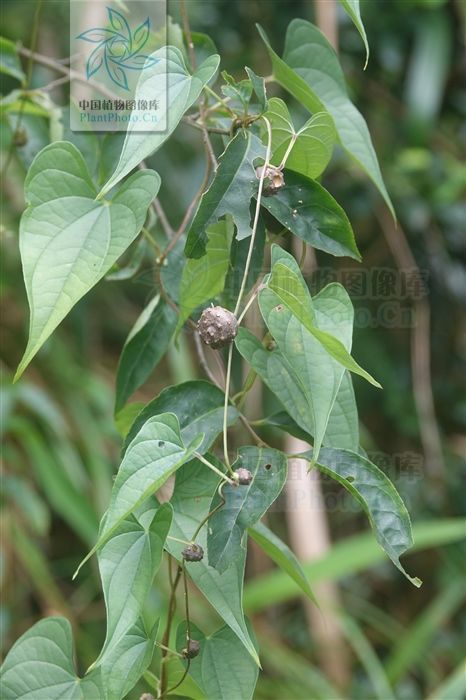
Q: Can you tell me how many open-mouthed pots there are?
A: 0